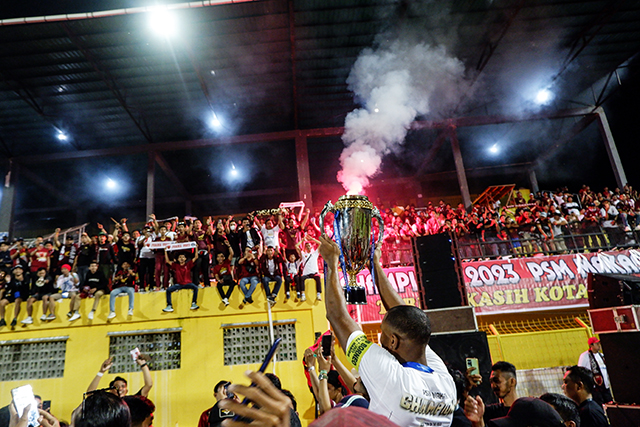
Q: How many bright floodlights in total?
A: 7